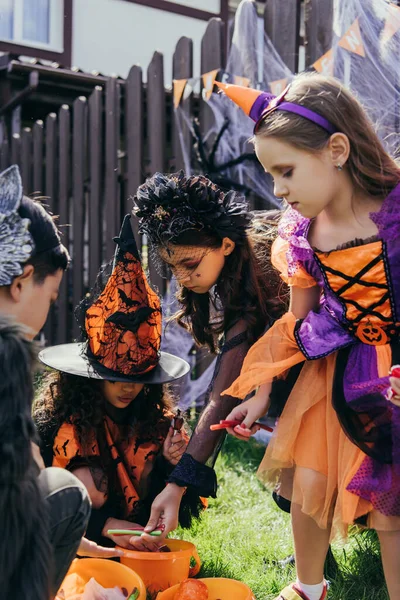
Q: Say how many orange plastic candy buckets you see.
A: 3